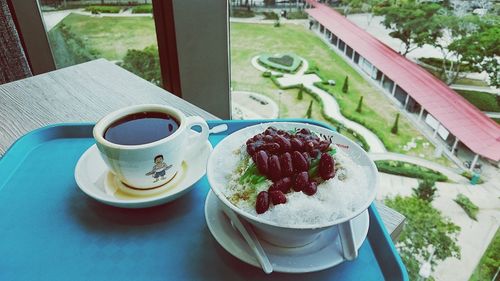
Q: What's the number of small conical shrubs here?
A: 5